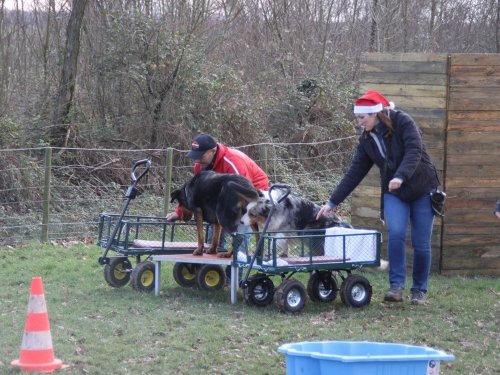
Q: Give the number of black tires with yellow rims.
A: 4